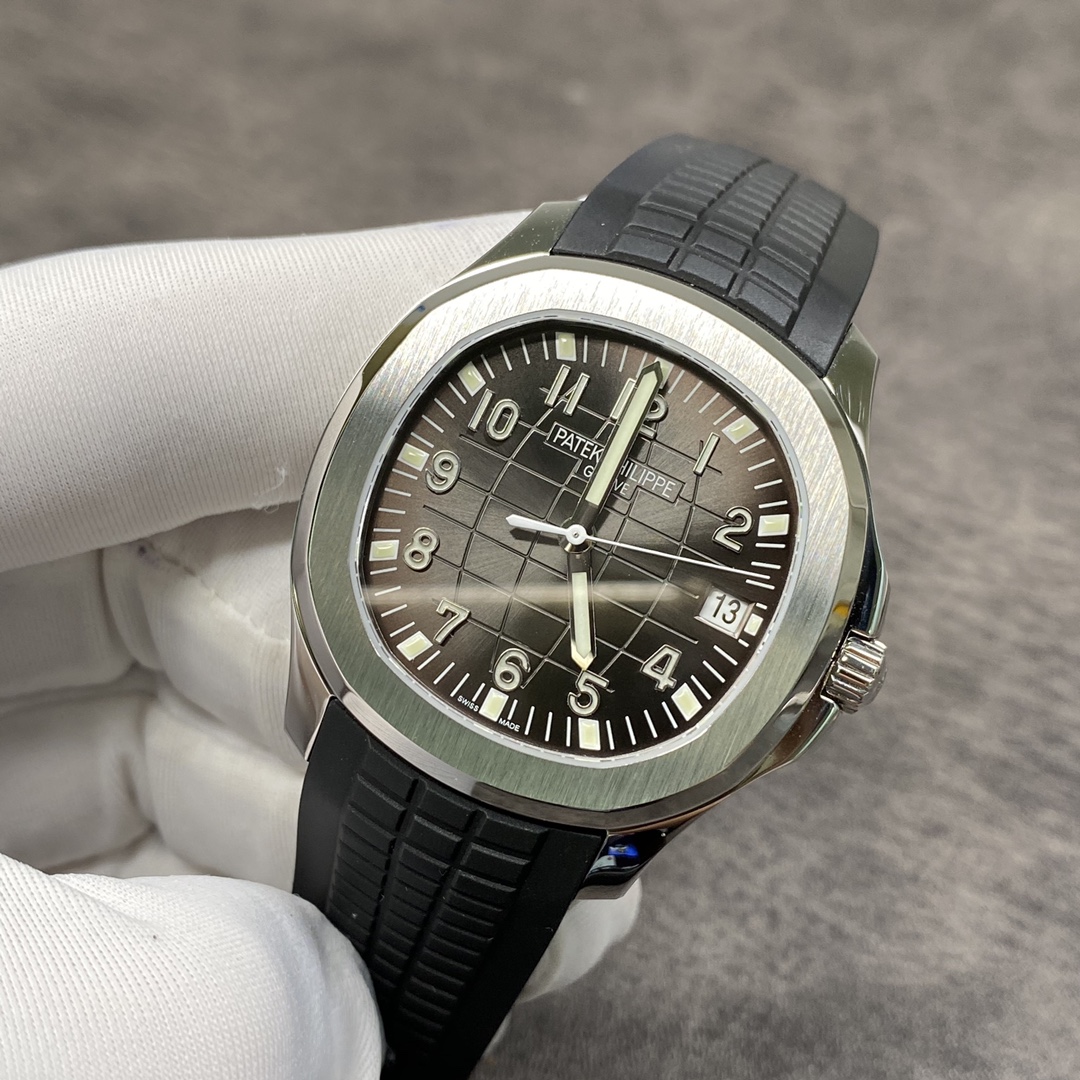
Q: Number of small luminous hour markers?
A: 12